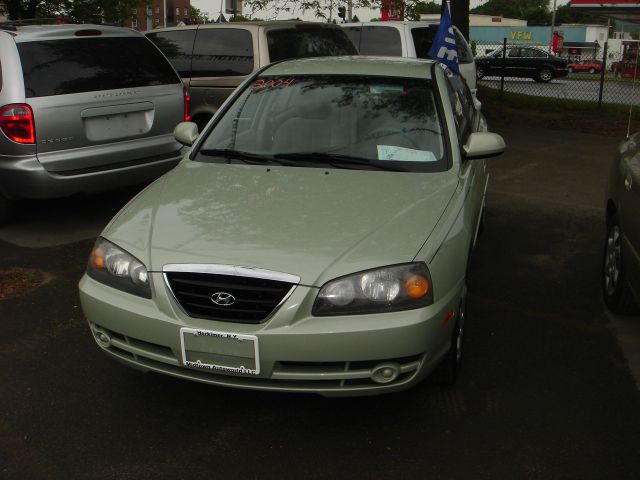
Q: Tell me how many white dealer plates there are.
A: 1